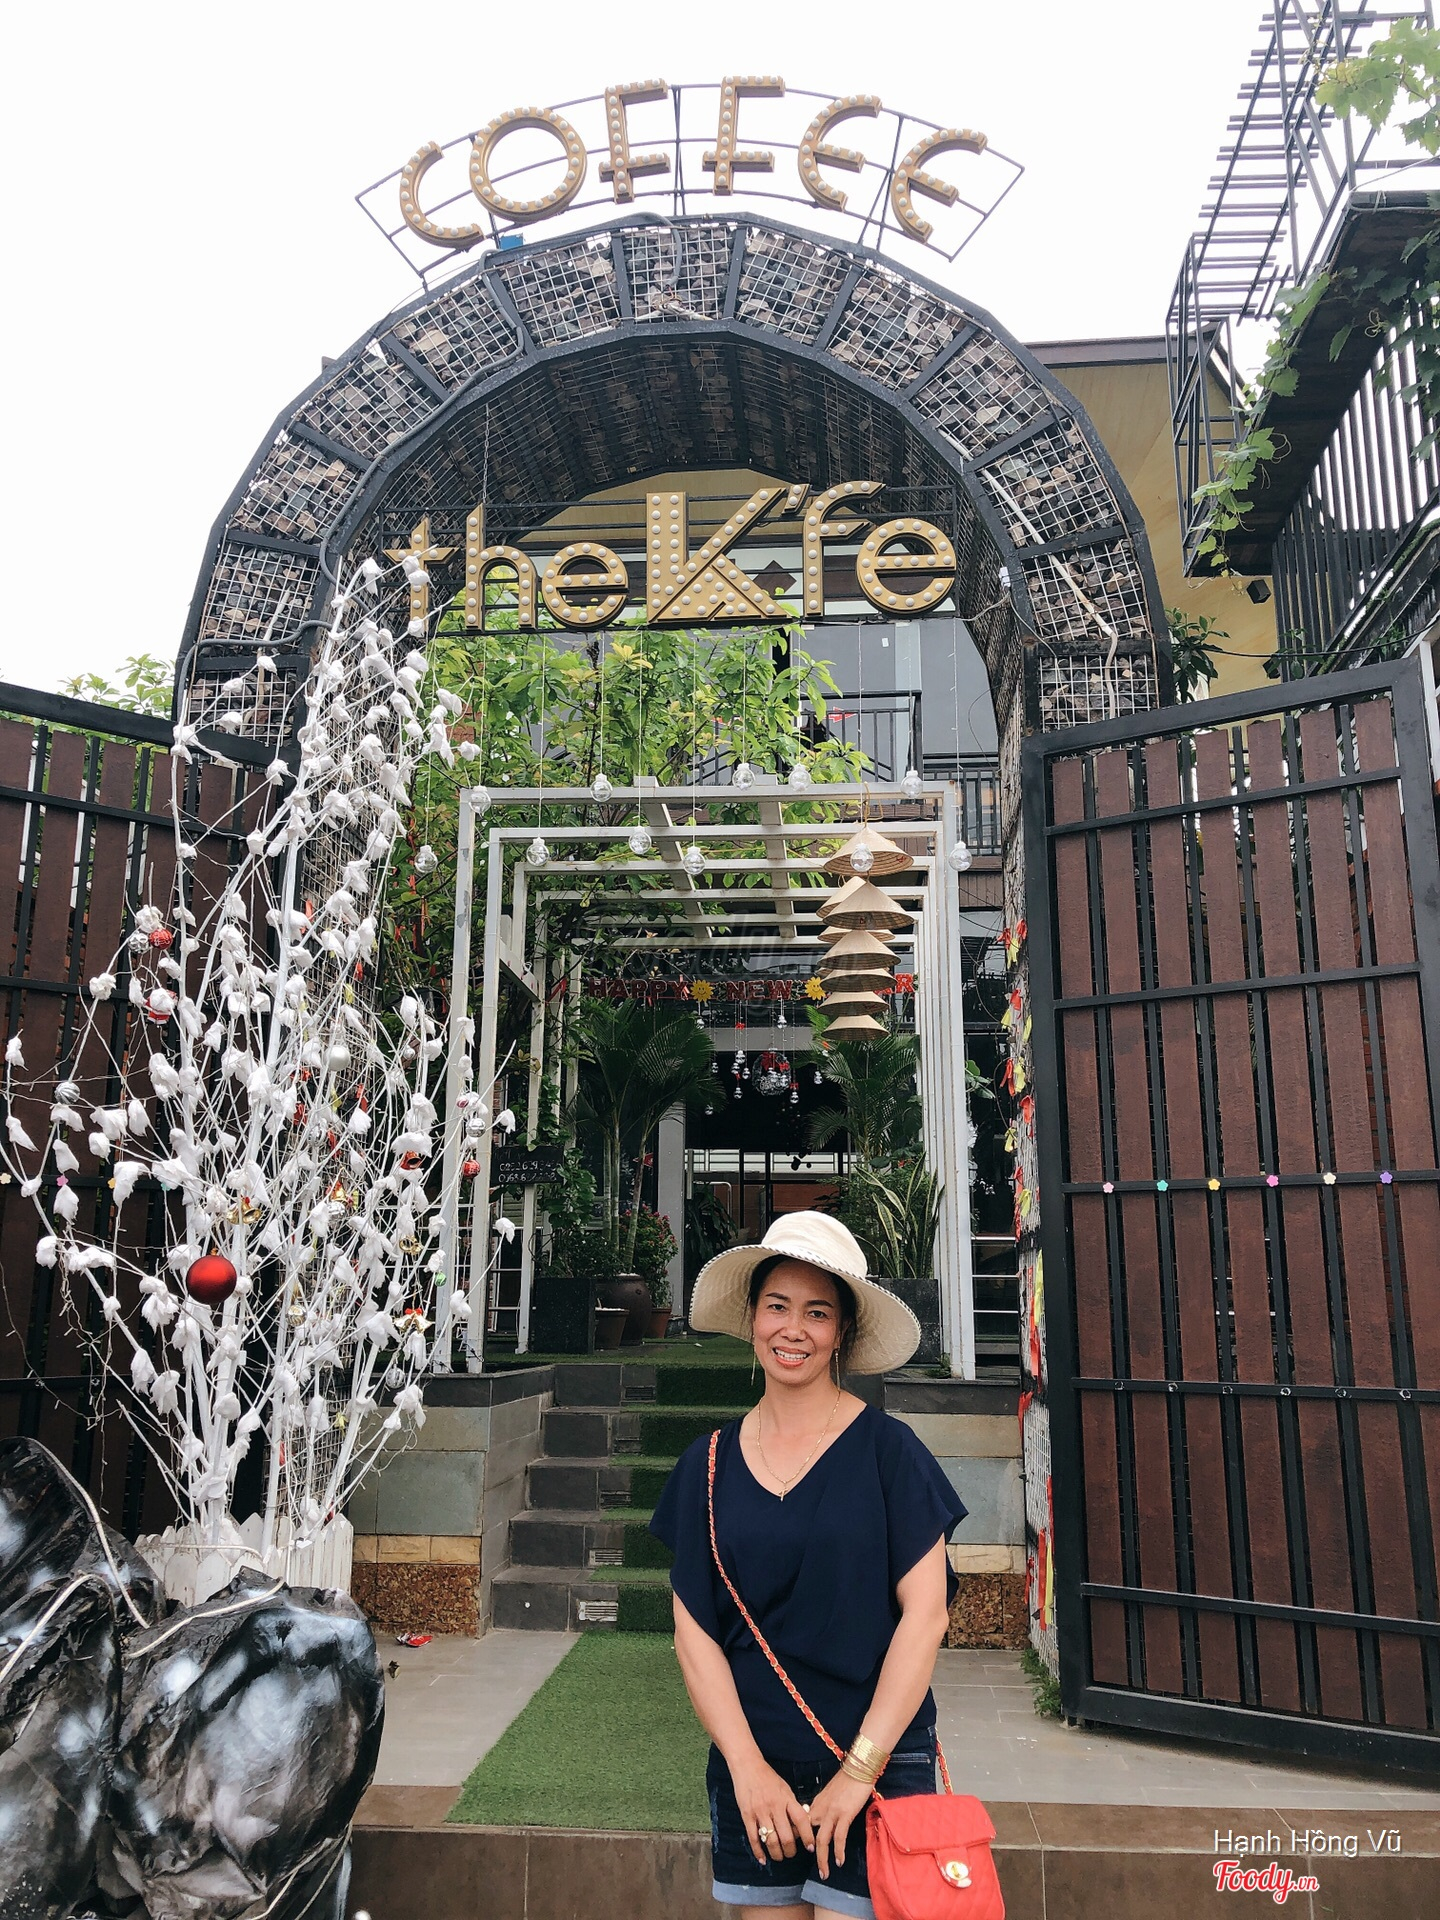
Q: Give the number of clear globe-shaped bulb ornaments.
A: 11